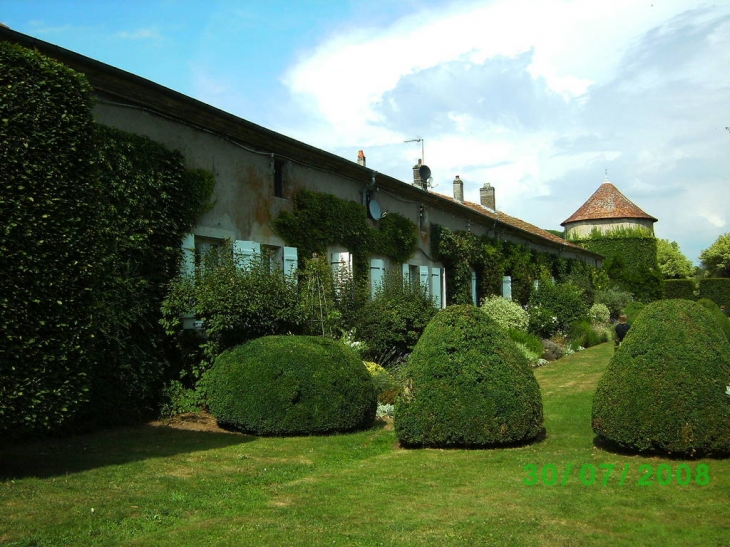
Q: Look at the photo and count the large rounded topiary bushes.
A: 3